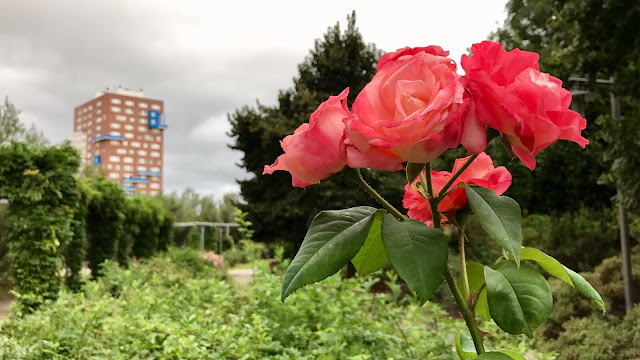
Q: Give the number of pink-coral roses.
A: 4